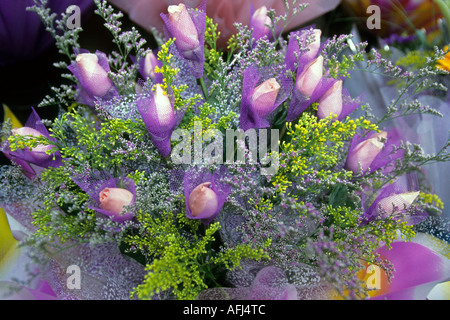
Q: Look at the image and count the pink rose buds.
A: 14